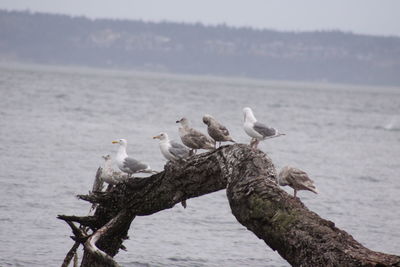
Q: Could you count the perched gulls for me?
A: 7